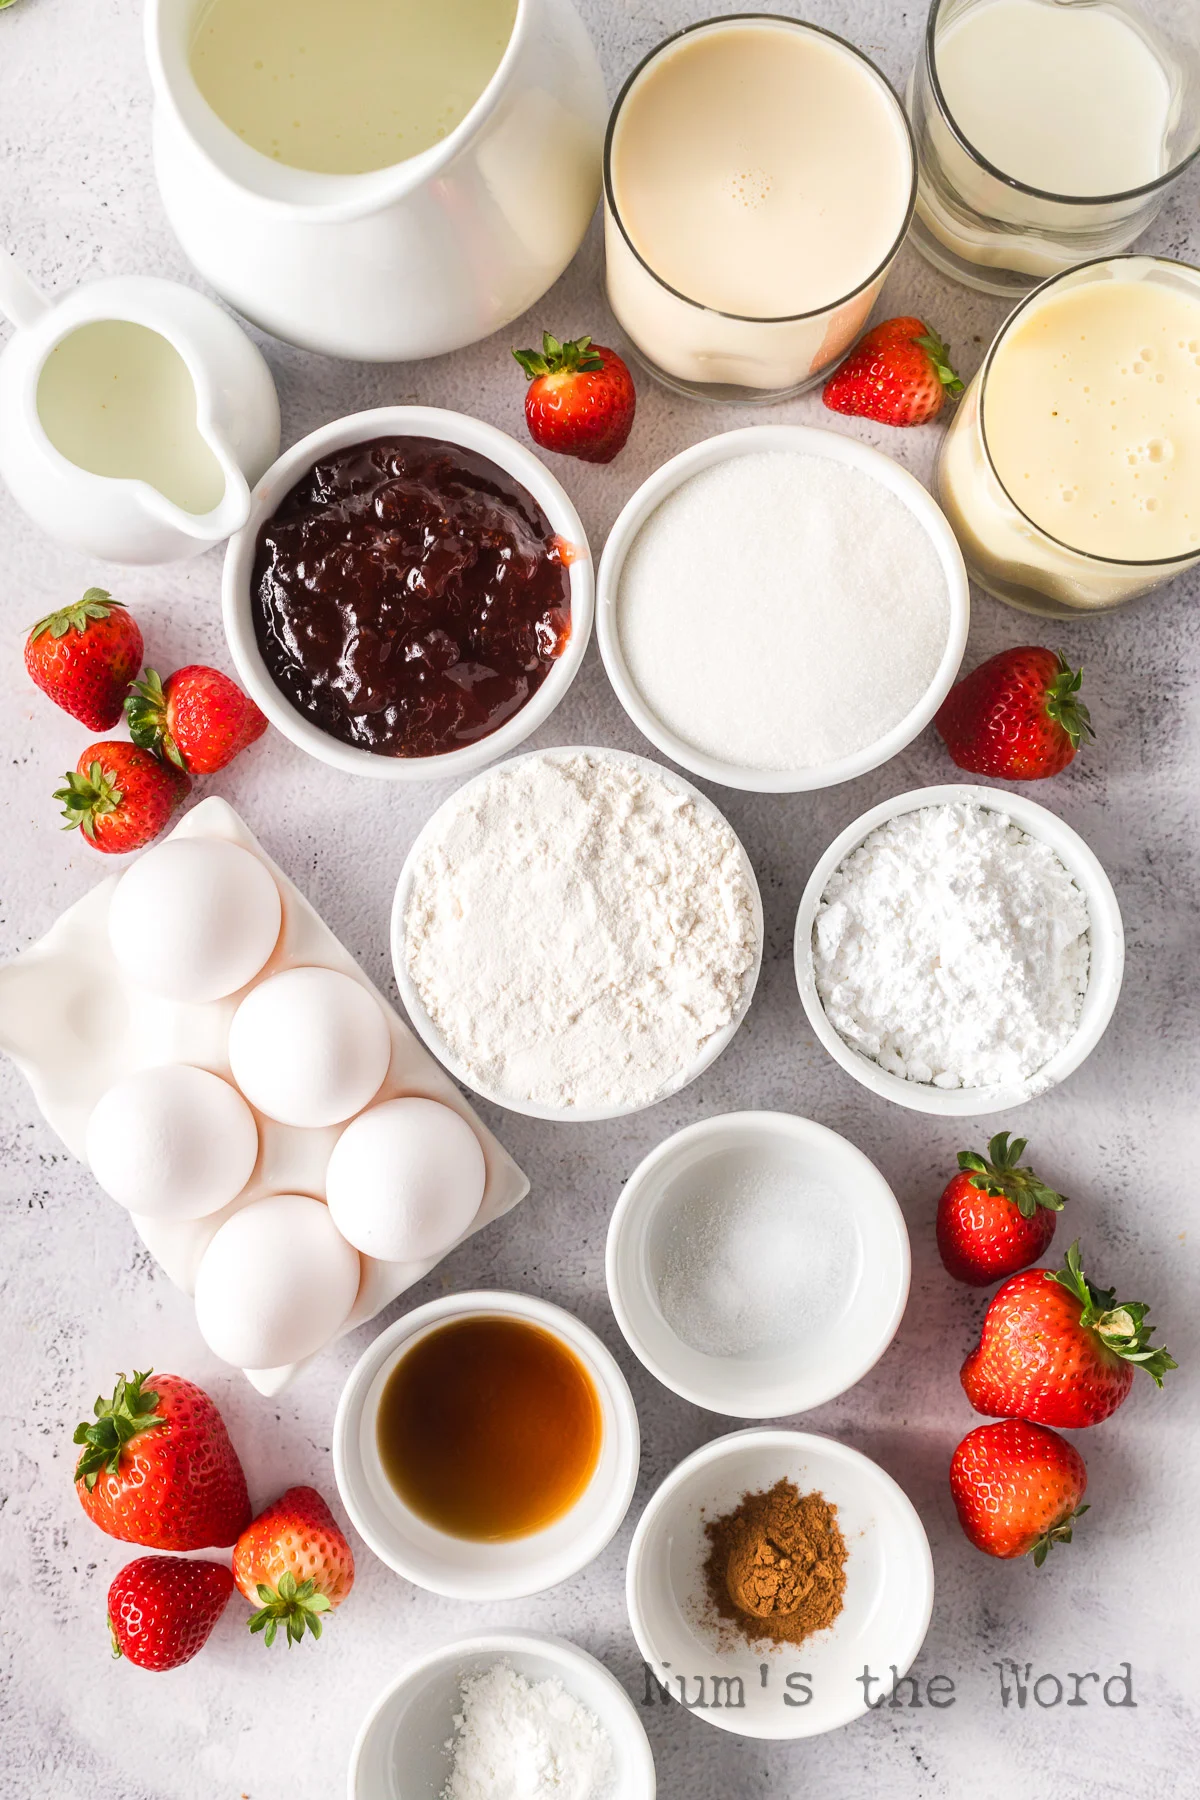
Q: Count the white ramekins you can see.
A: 8